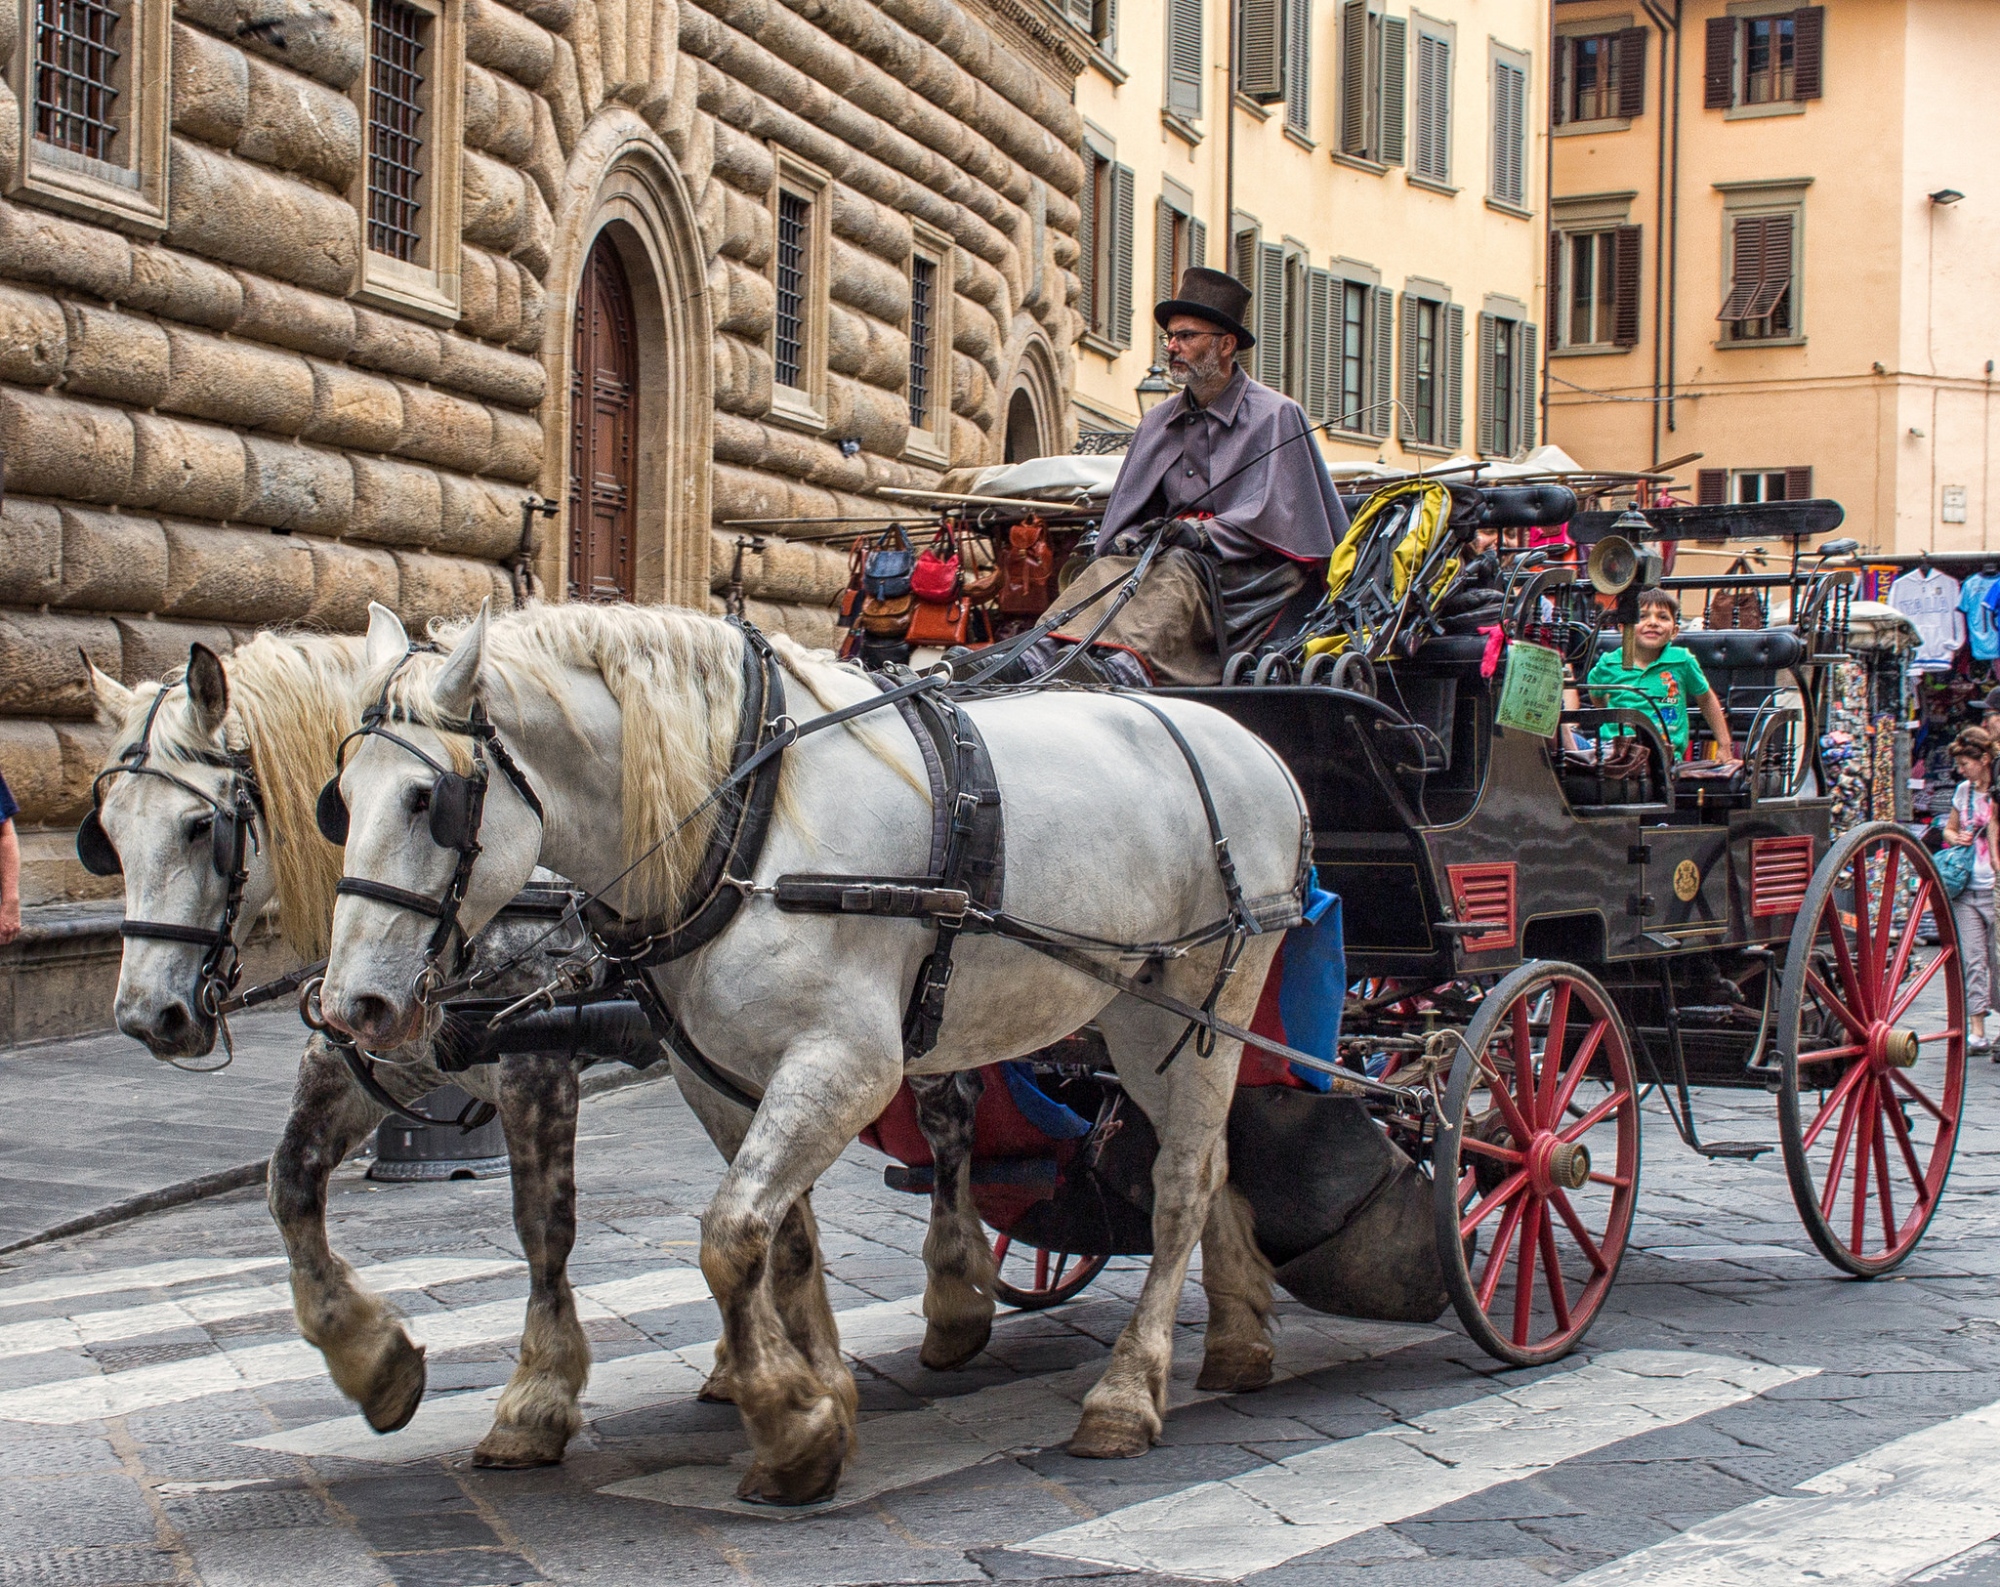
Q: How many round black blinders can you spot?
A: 4